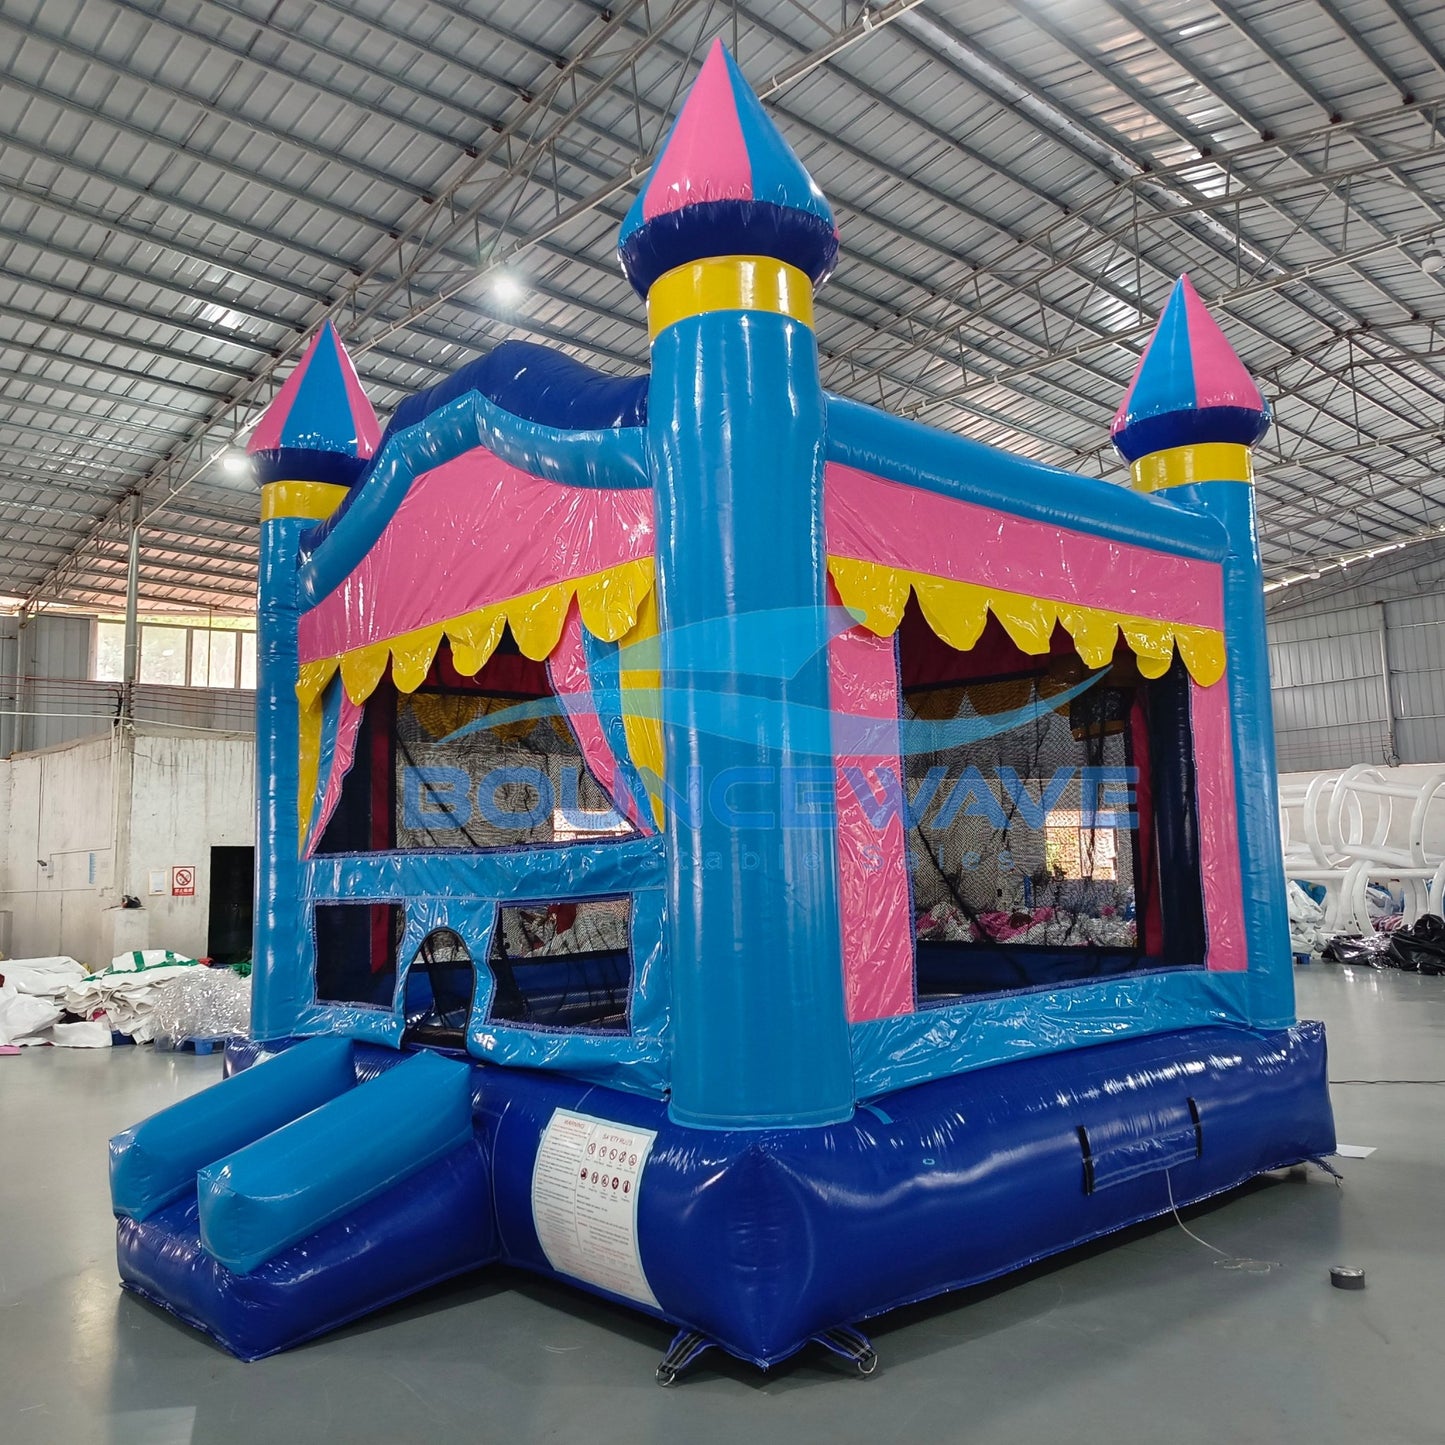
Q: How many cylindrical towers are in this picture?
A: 3